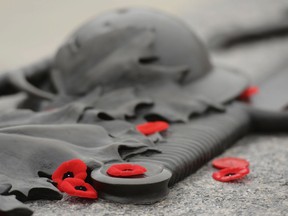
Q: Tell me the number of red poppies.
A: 7